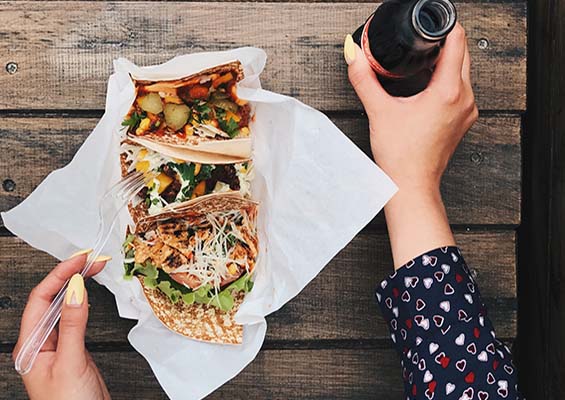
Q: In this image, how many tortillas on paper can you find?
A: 3